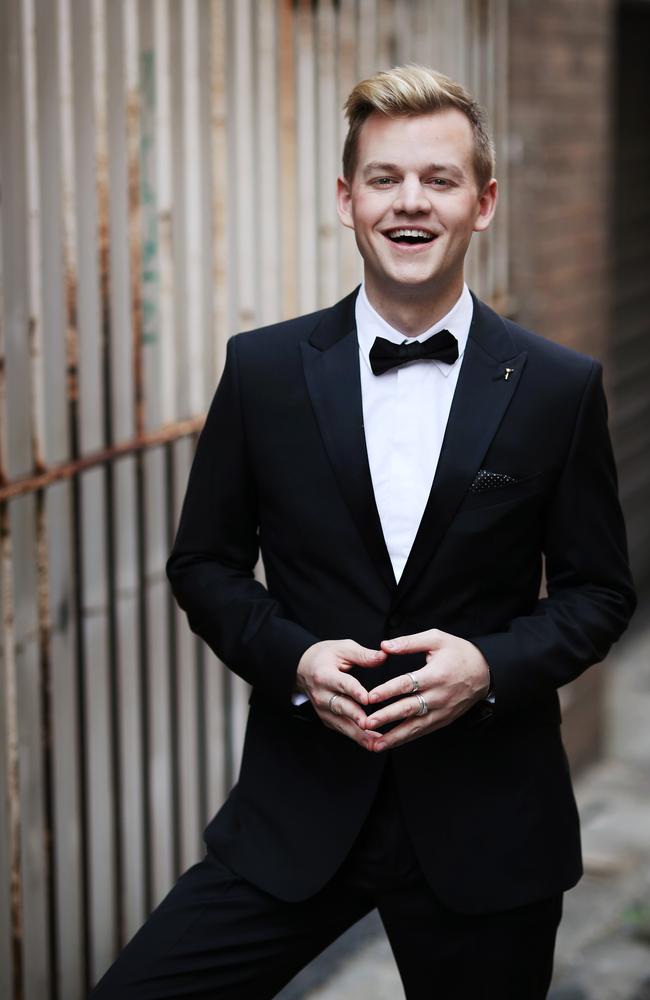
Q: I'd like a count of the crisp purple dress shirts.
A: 0